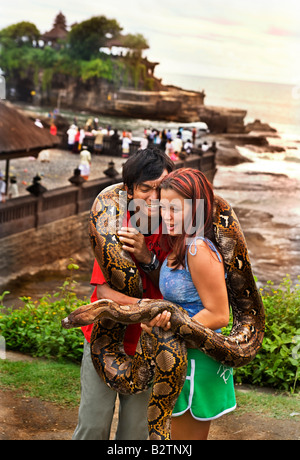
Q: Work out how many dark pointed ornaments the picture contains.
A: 3